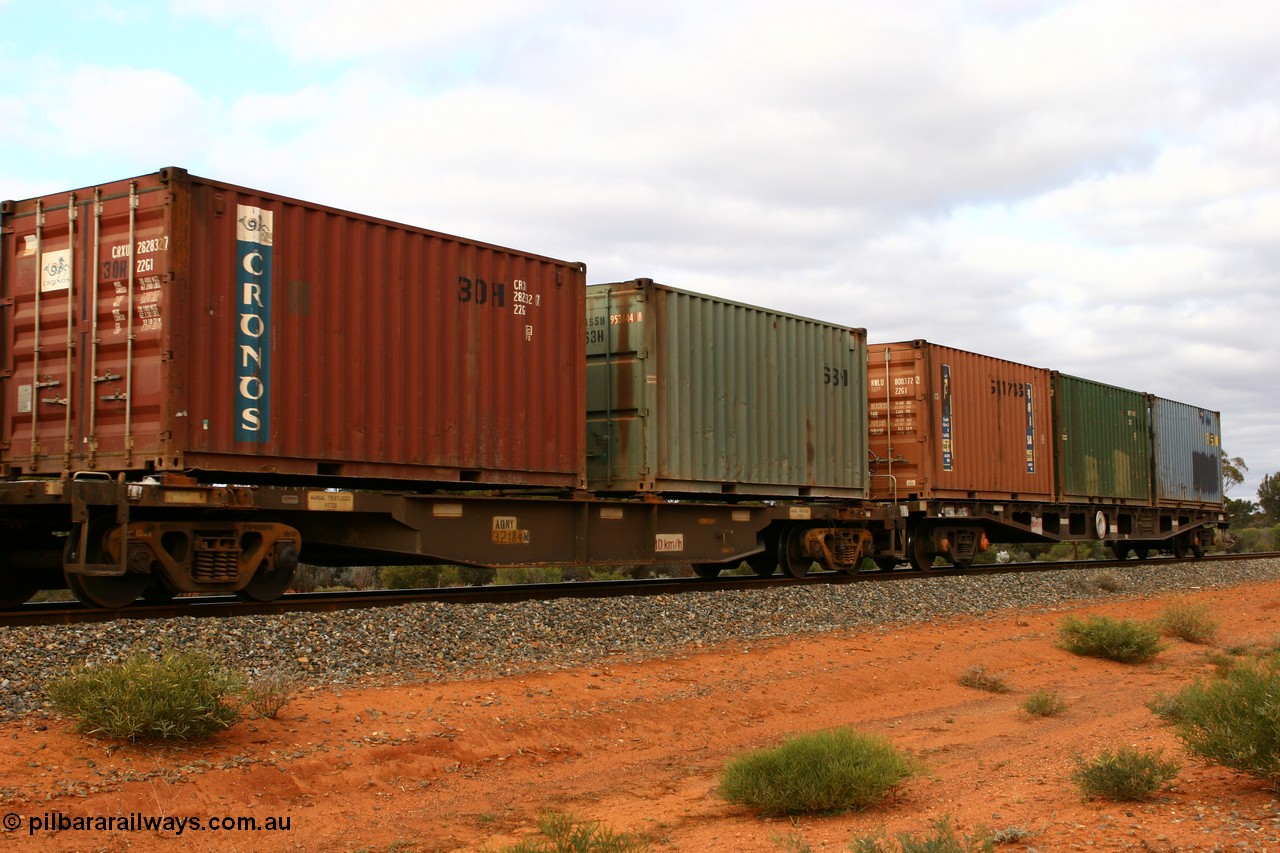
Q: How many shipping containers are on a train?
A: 5